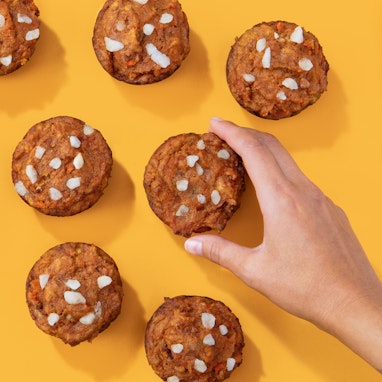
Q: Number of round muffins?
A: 7